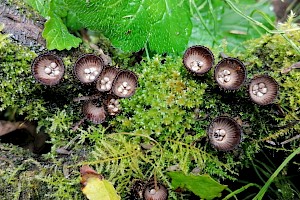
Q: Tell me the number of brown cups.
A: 11